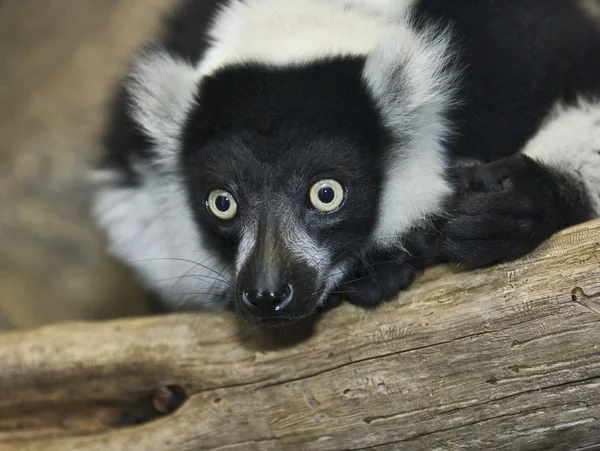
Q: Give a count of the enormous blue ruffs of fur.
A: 0